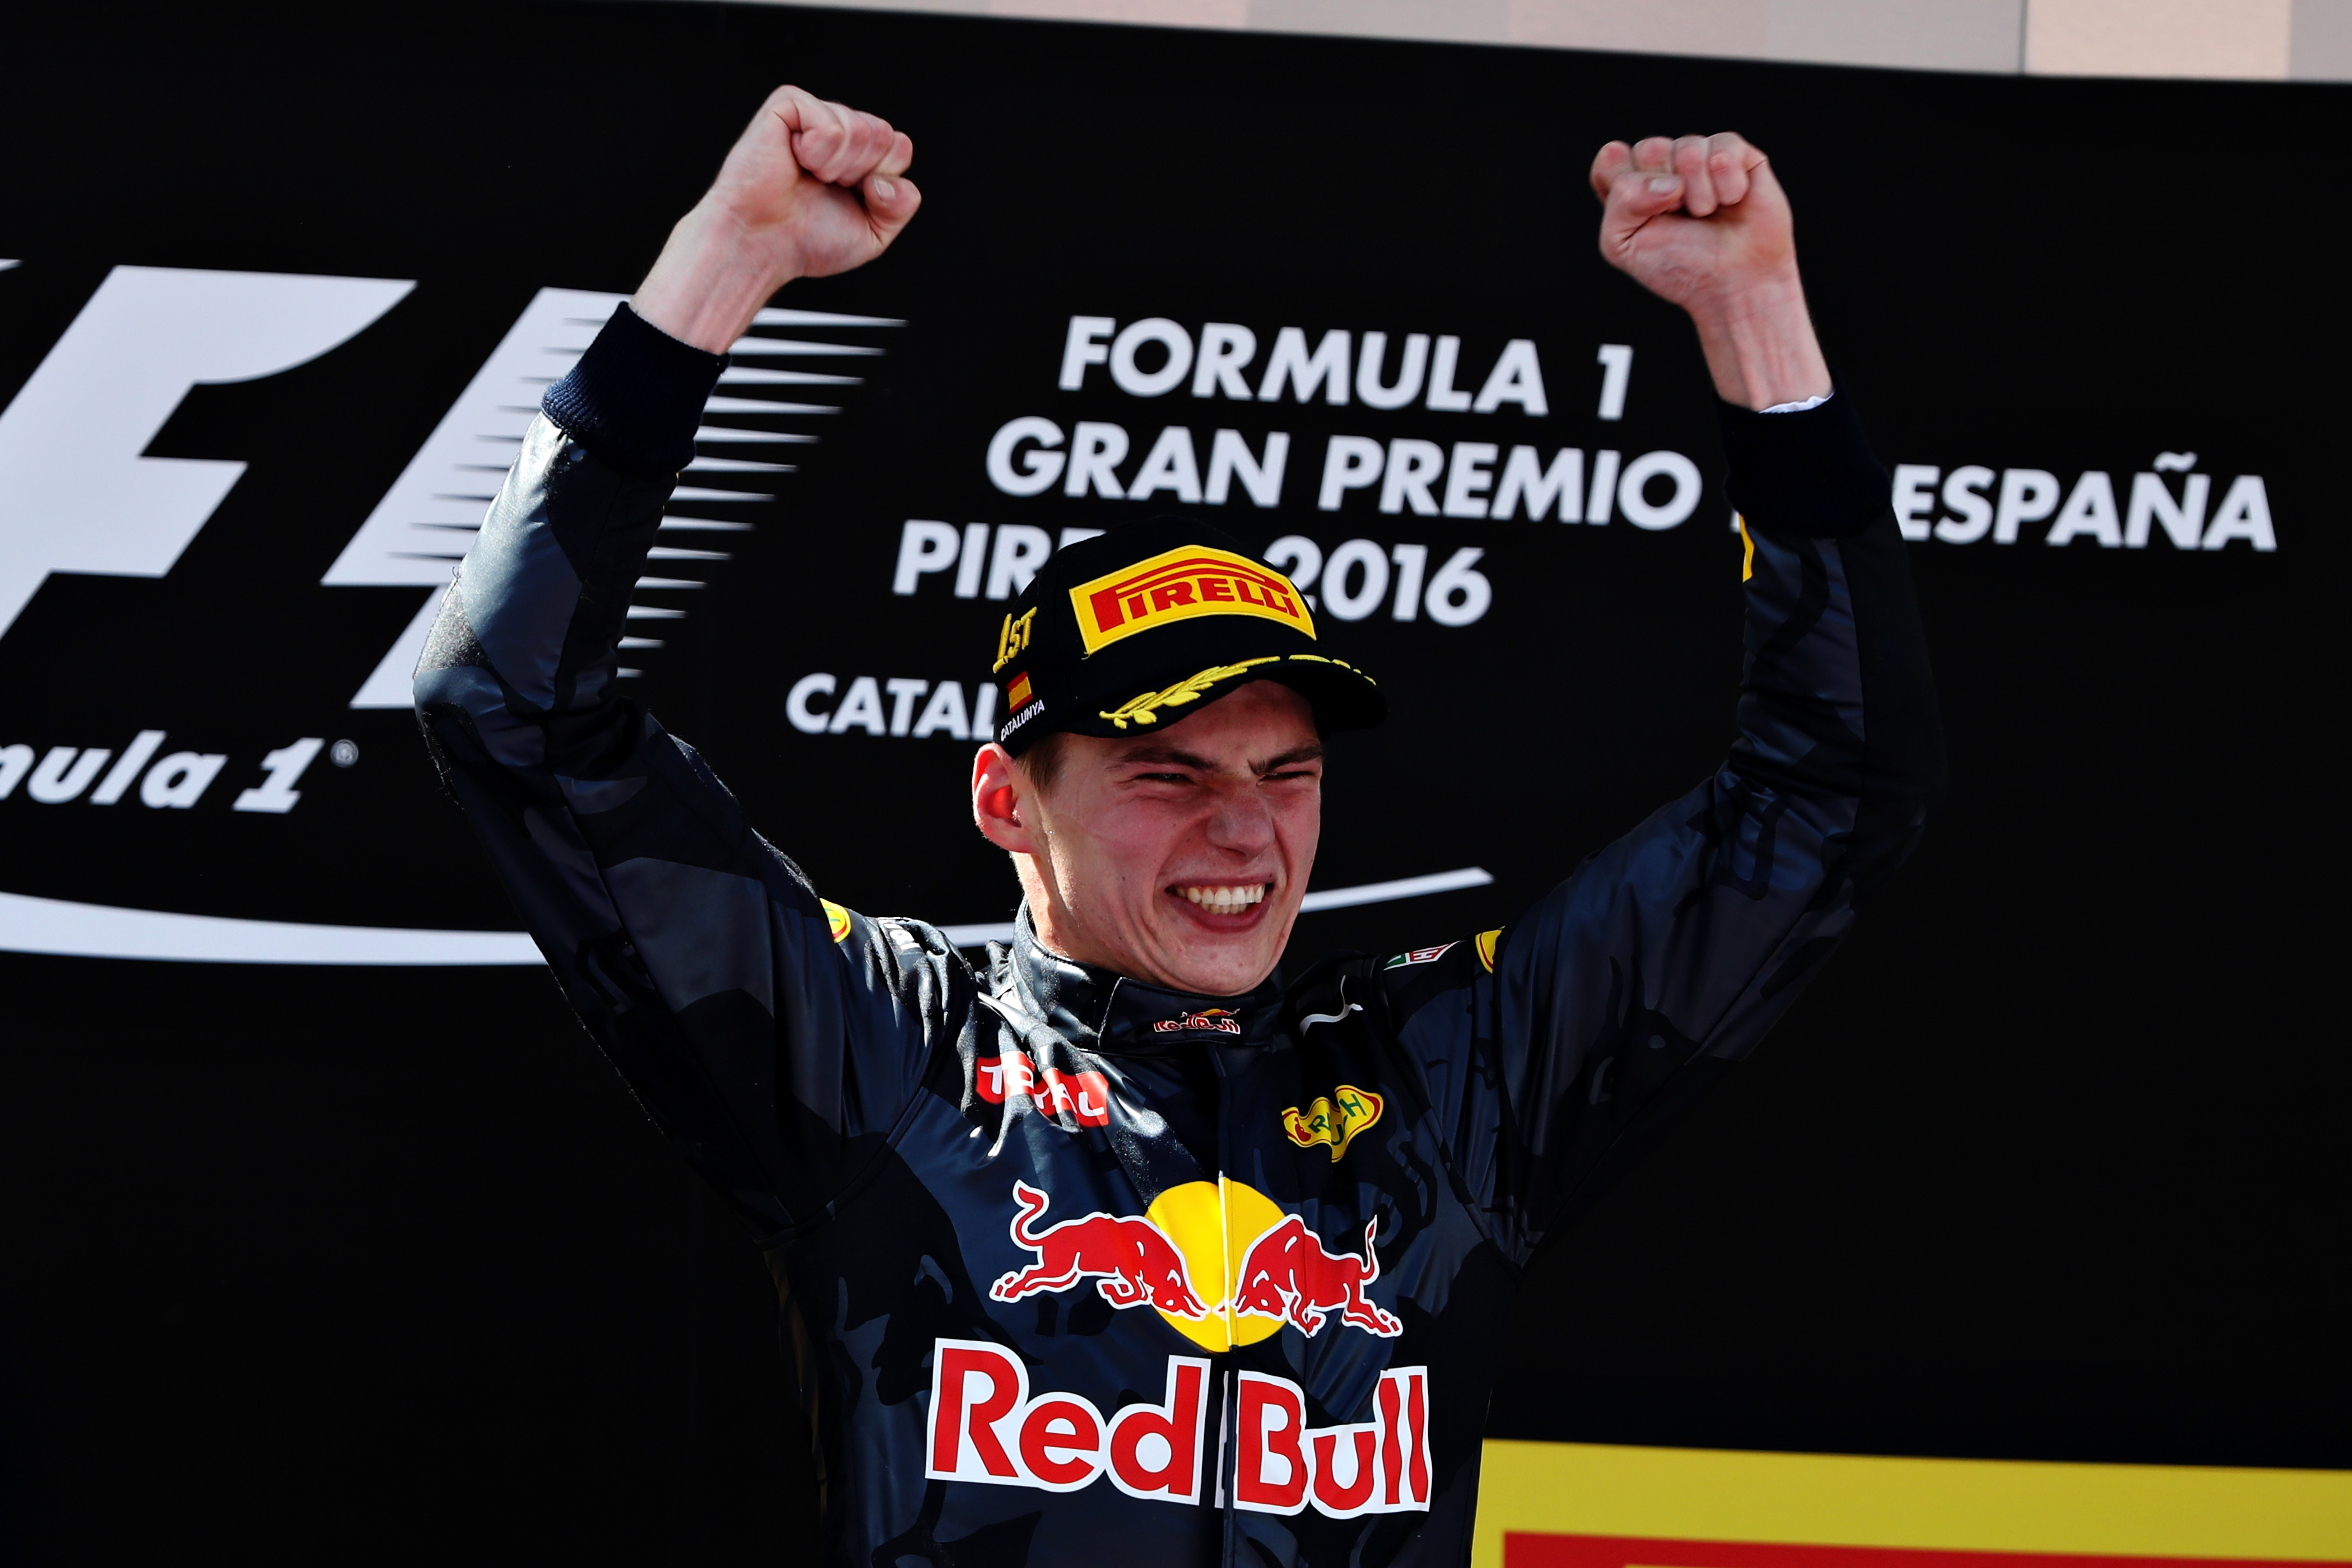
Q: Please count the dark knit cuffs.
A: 2